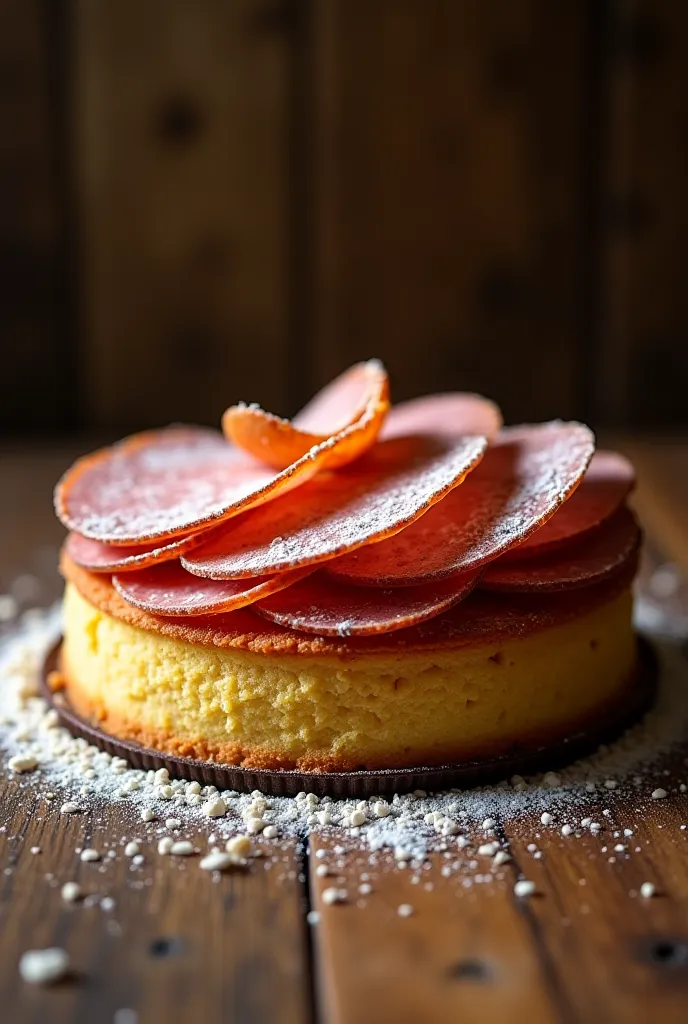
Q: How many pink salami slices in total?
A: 10